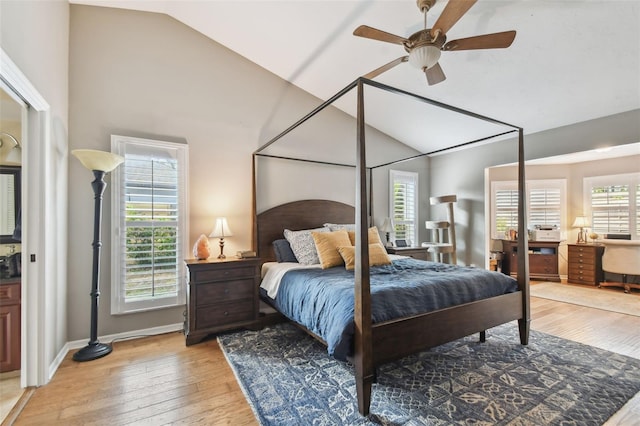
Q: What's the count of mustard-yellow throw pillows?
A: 3